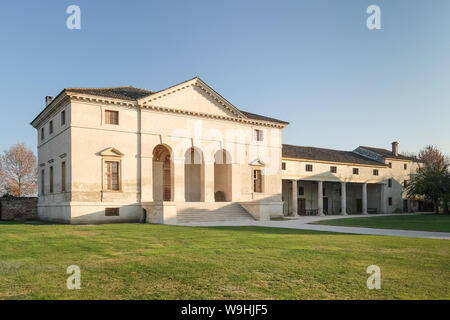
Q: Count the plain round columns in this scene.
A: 4